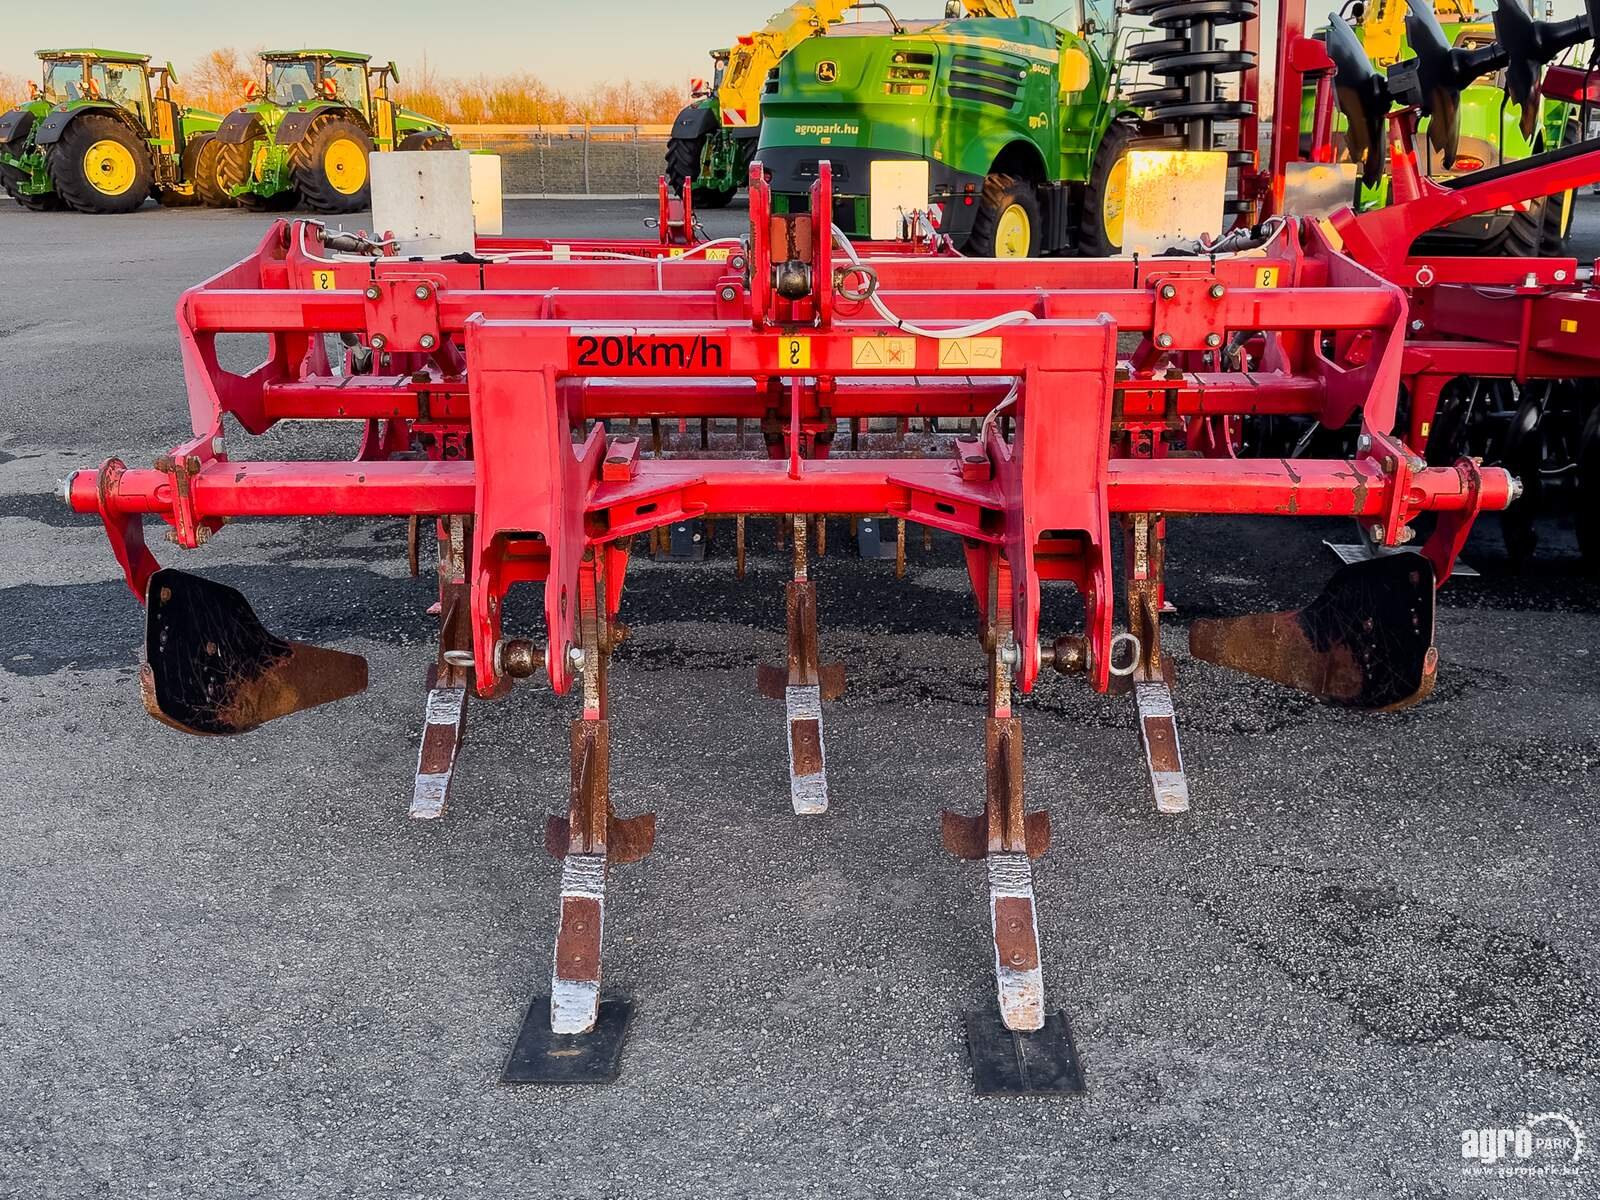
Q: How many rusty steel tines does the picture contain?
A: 5